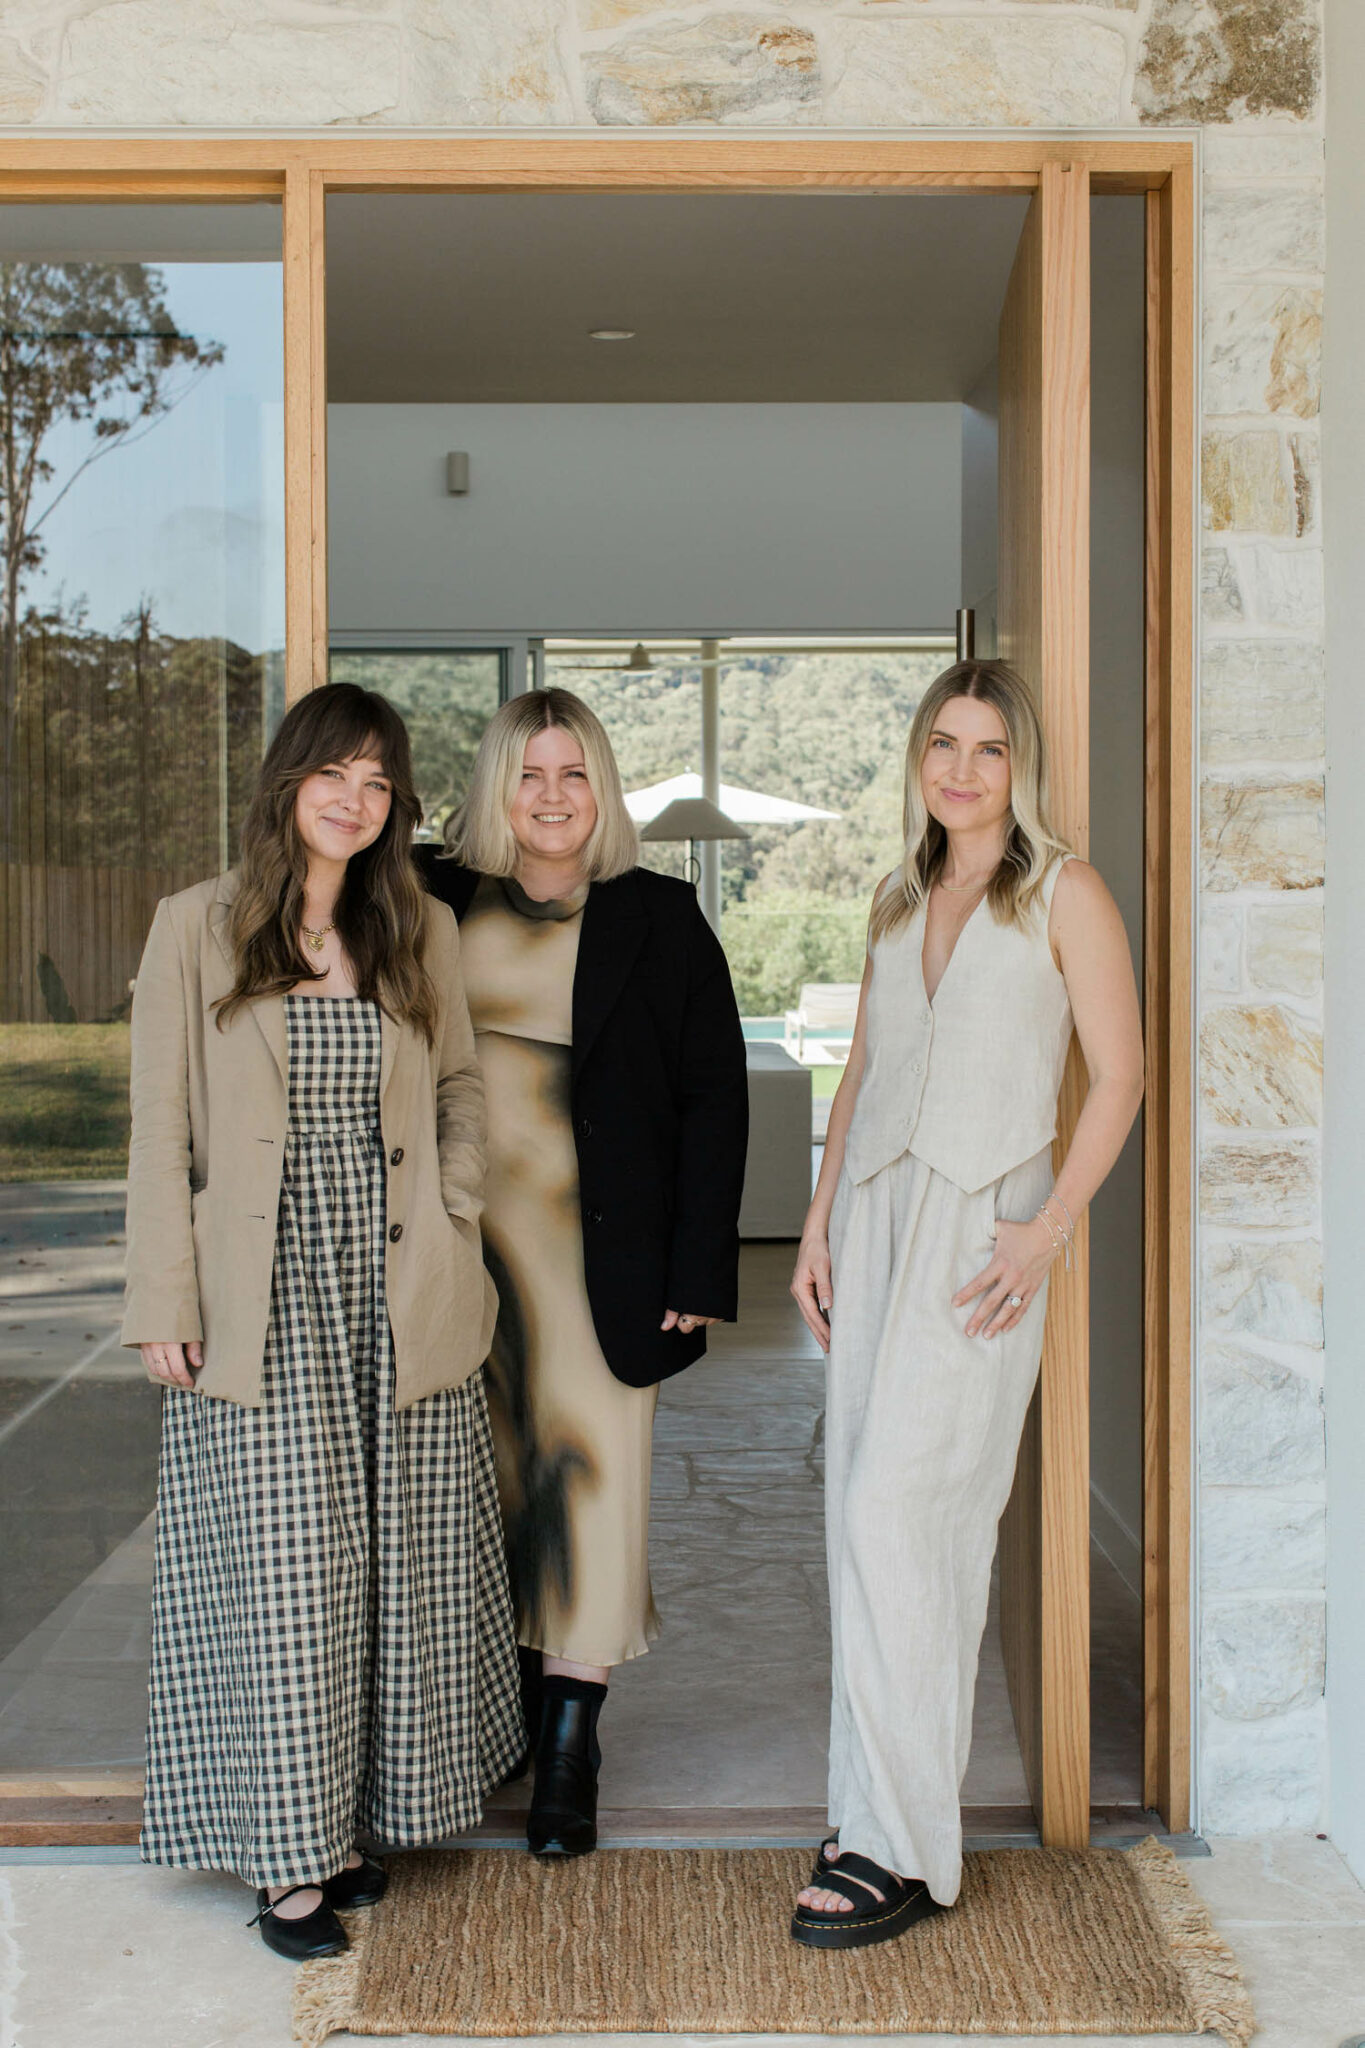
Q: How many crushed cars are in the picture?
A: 0